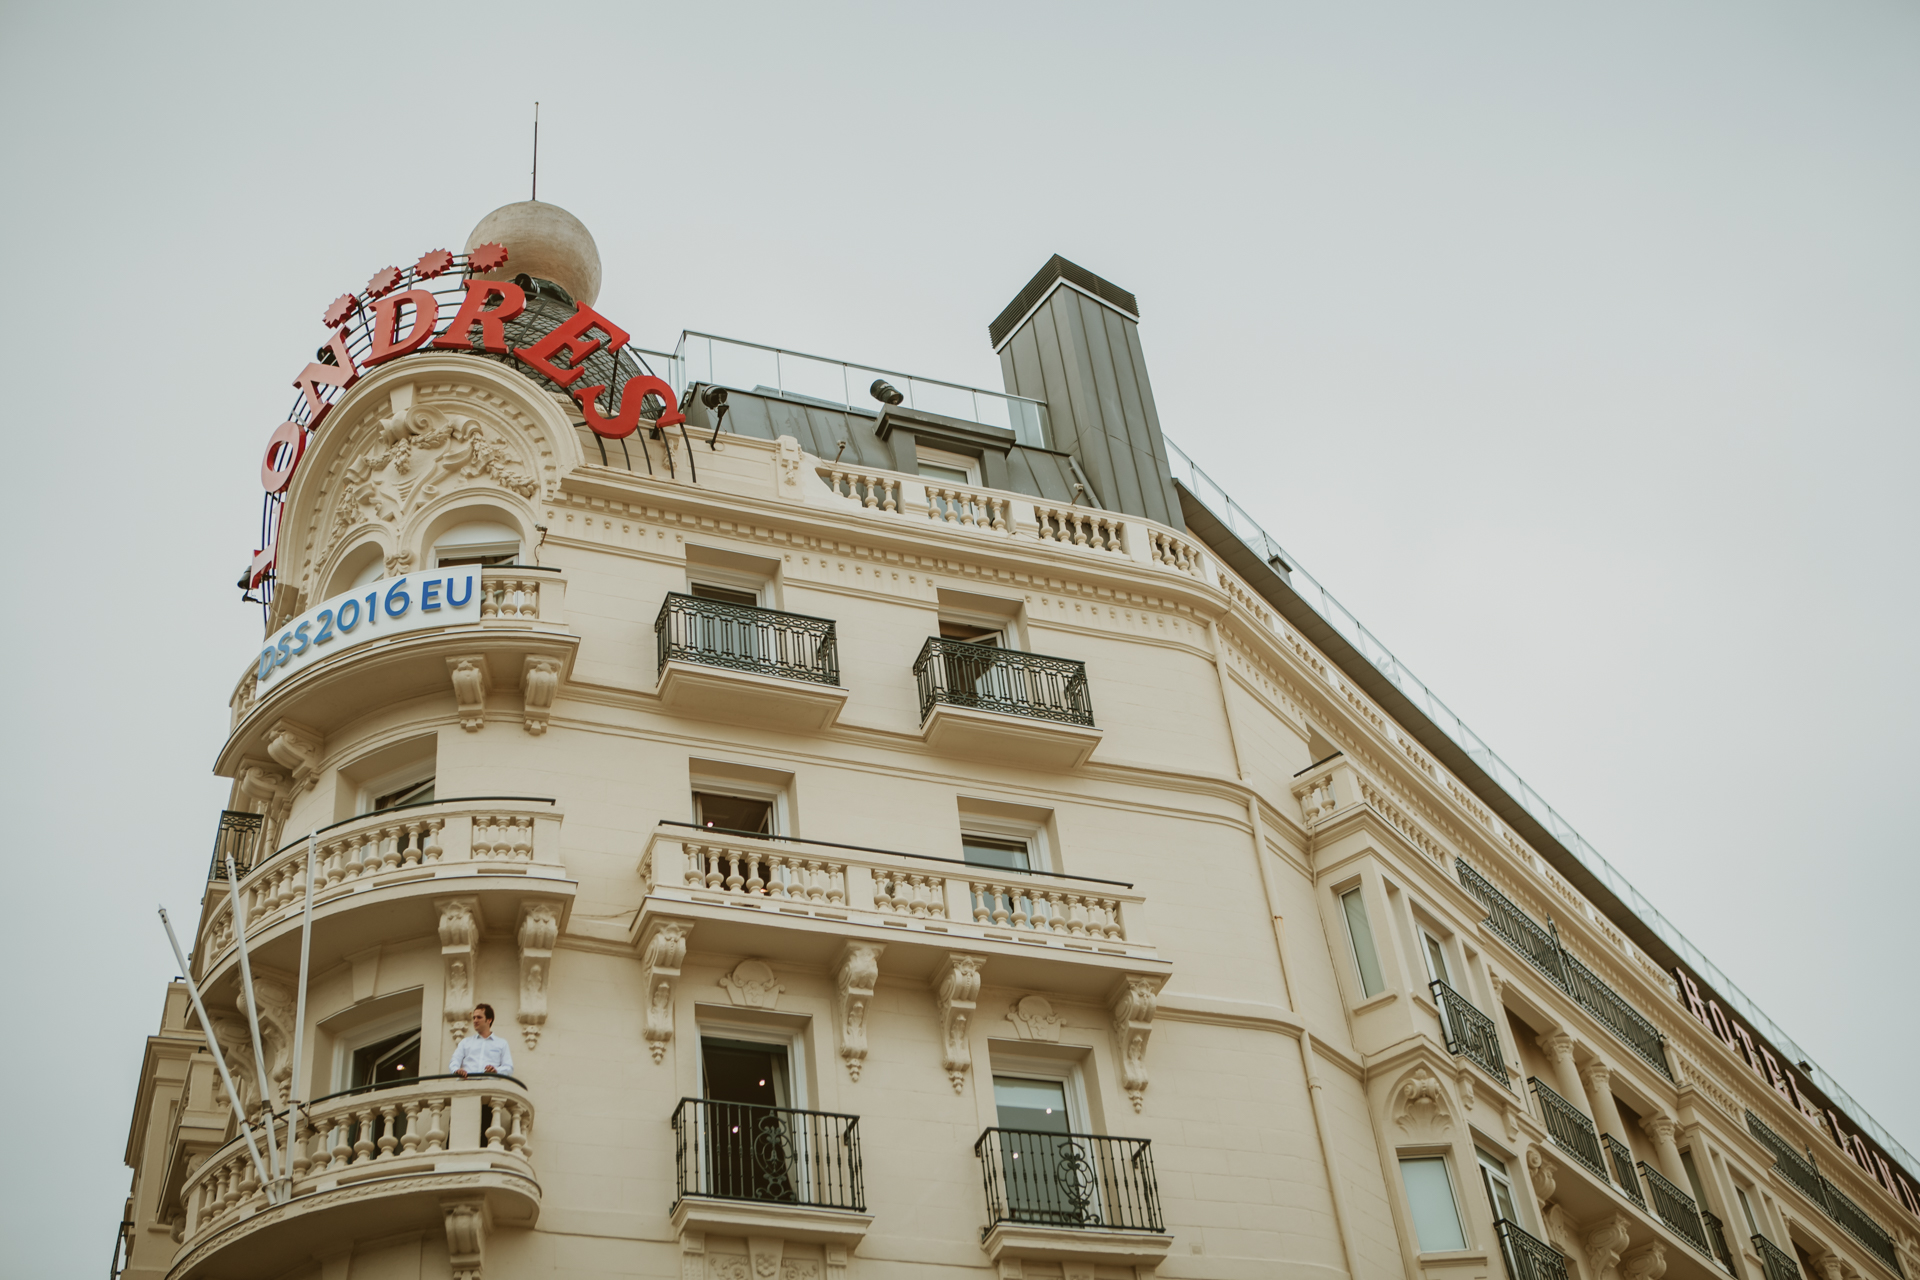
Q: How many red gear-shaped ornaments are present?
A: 4